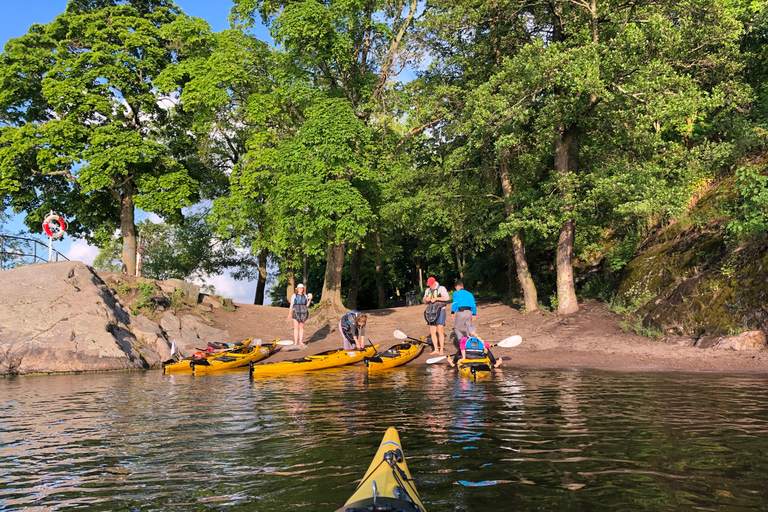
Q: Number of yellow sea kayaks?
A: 6